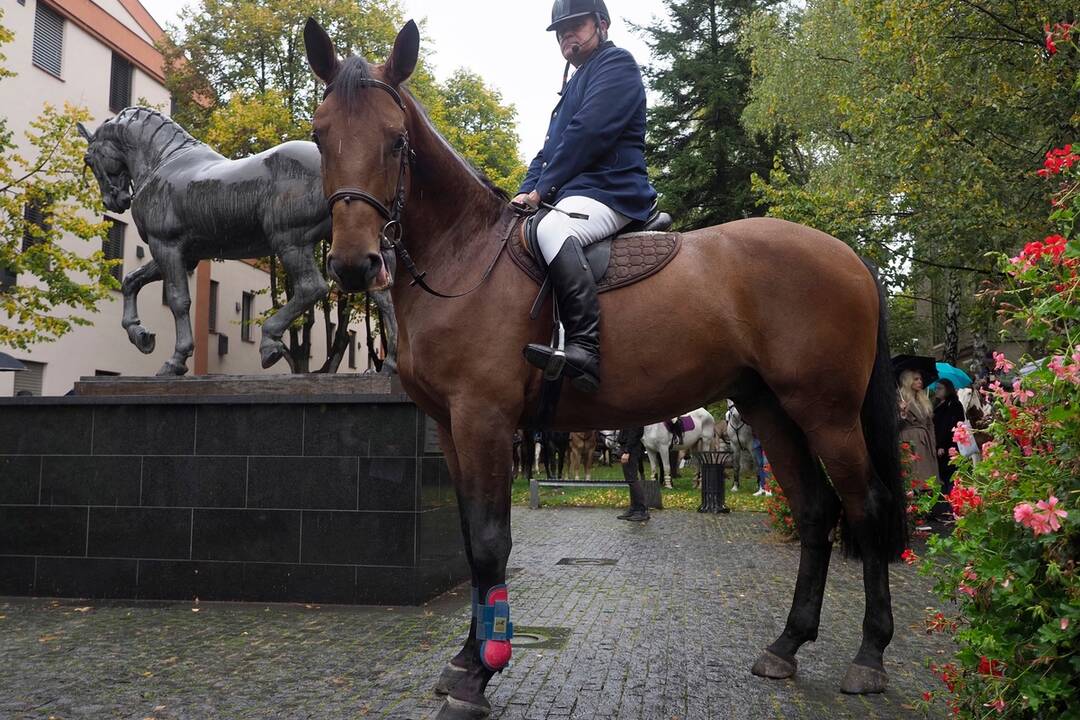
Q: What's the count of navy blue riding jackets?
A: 1